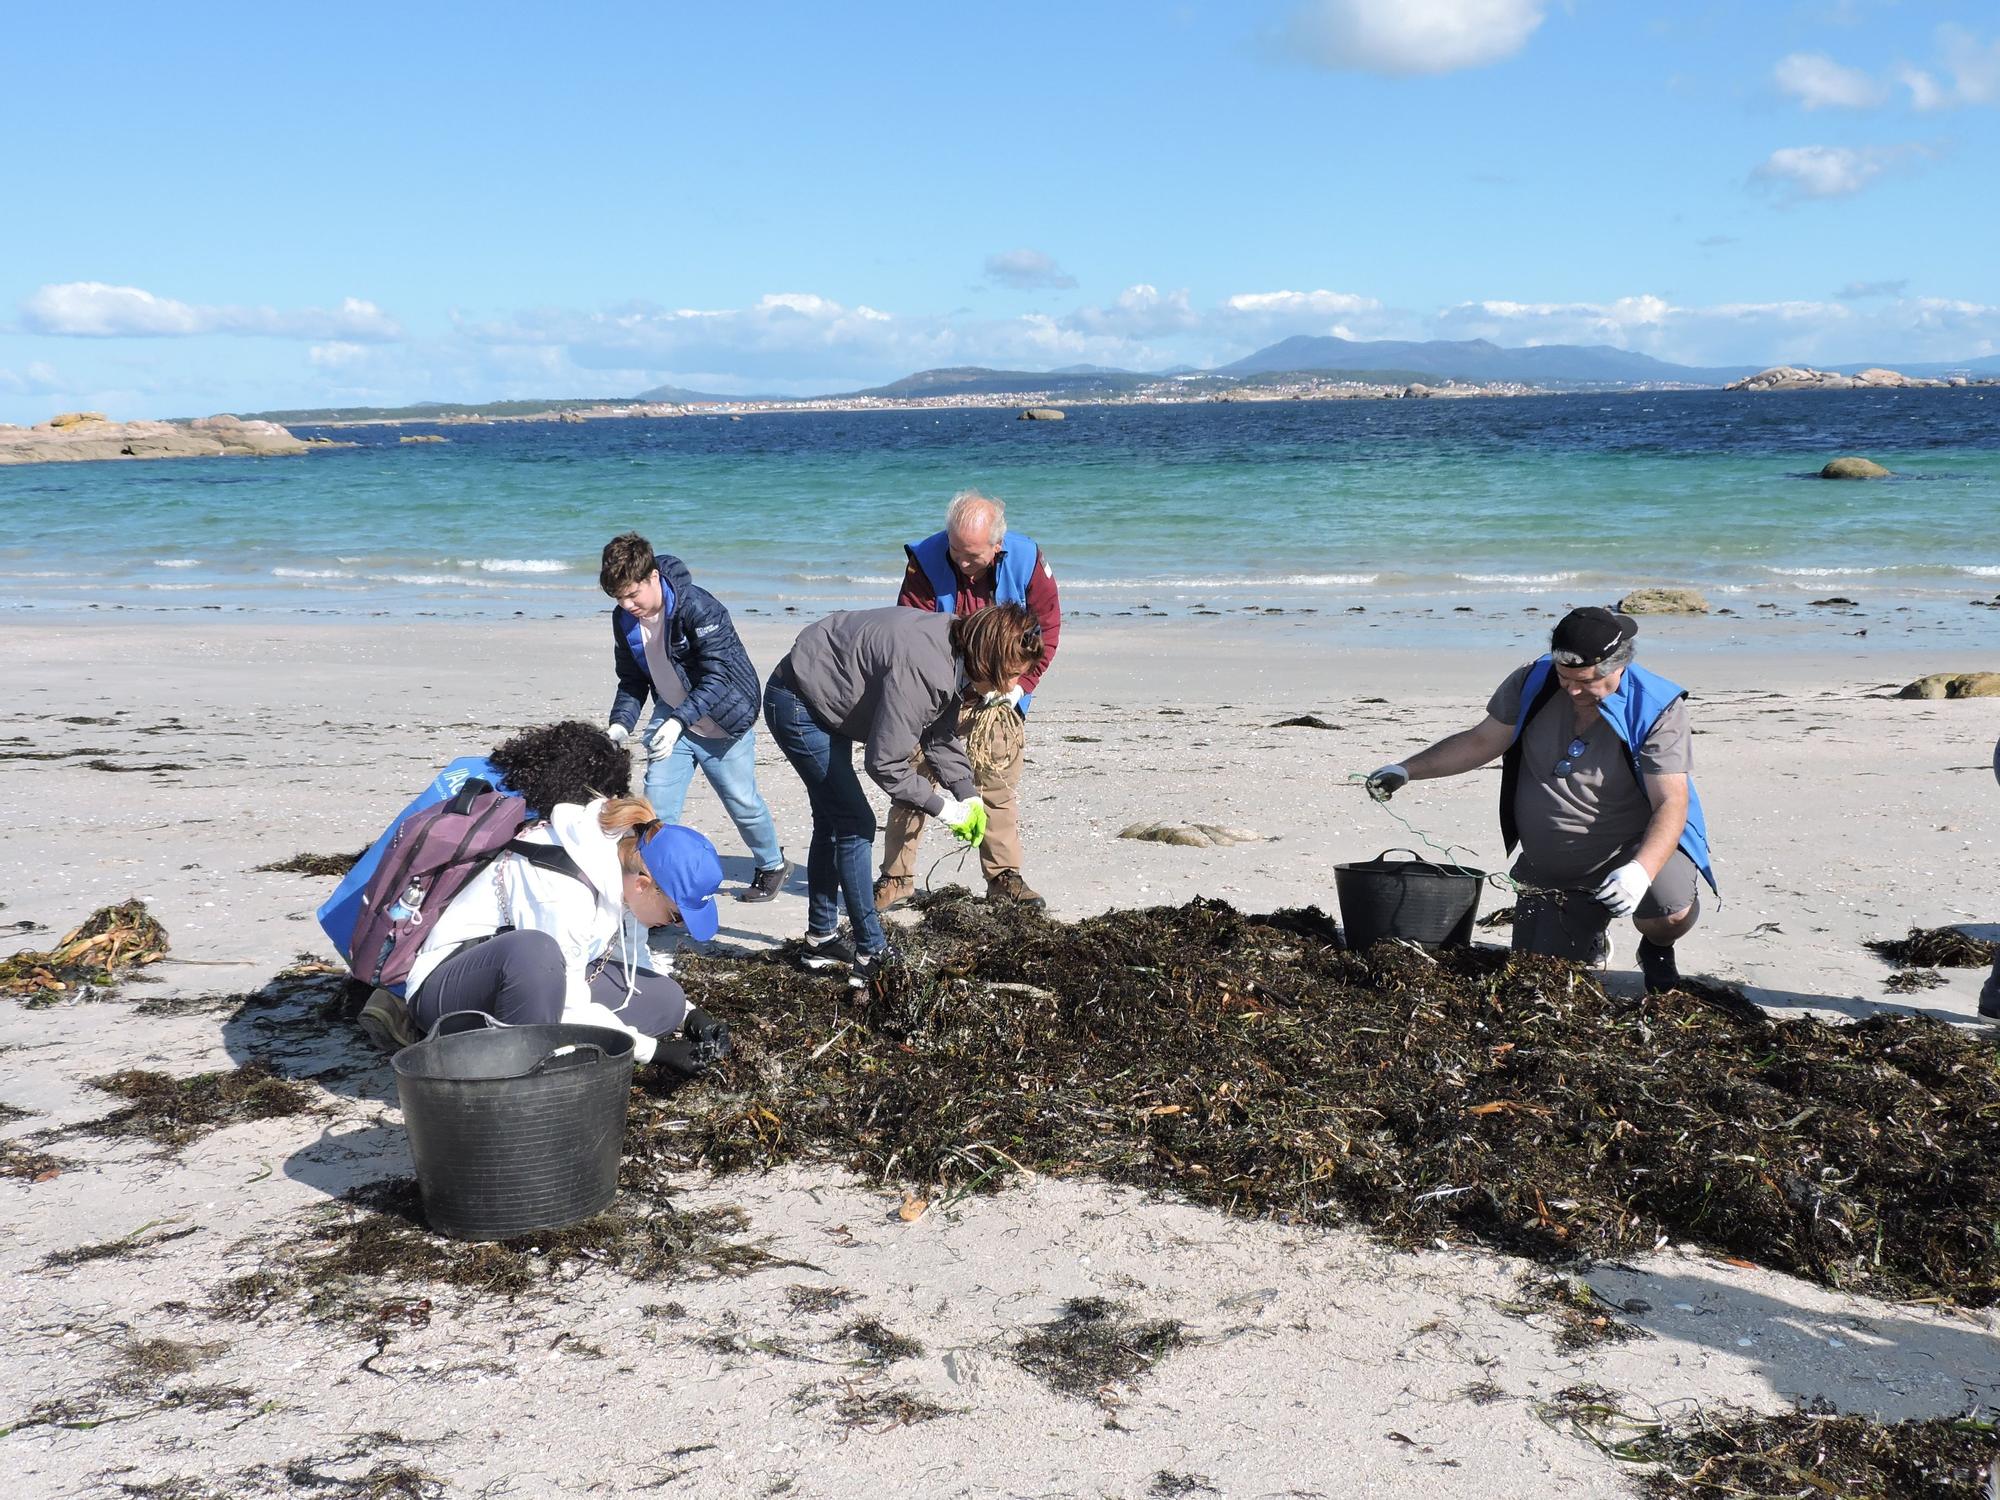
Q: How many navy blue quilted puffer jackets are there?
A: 1